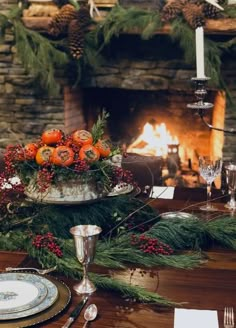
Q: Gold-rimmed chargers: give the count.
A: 1